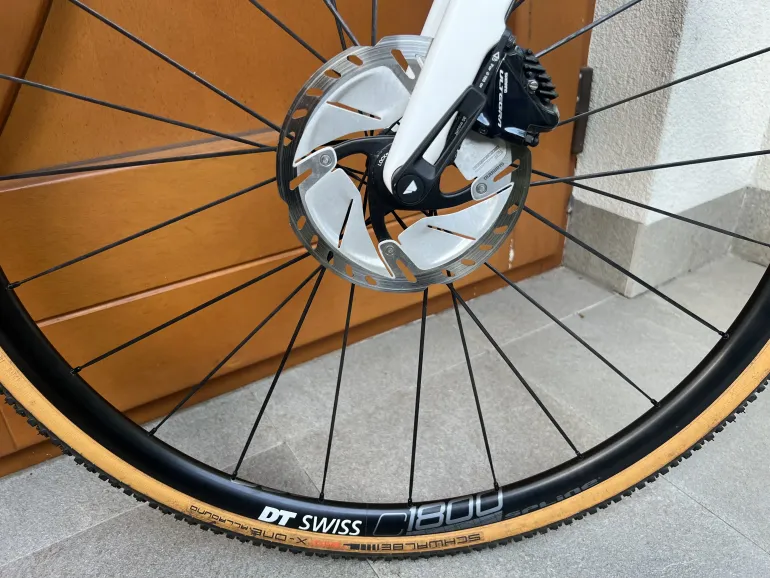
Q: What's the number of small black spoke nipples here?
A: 10